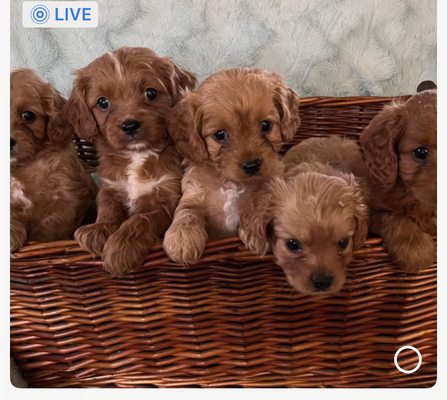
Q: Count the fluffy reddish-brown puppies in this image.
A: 5